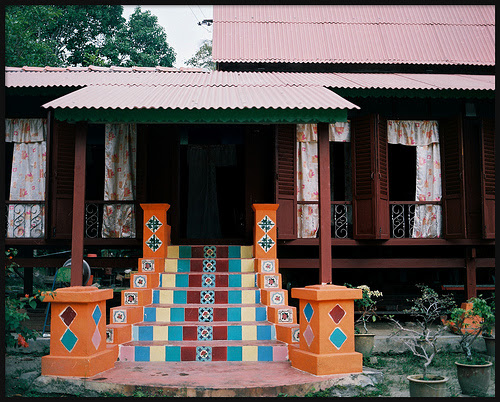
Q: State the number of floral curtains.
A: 4